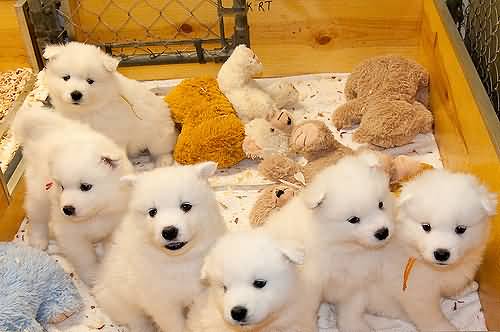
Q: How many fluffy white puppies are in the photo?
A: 6